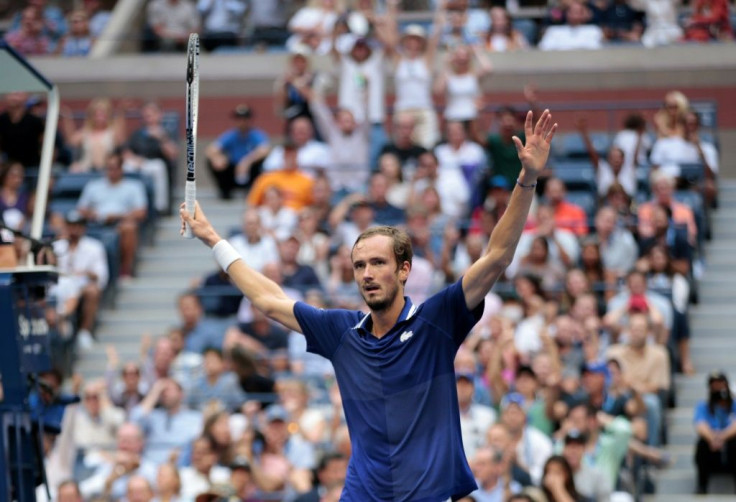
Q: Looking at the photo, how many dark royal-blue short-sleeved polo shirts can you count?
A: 1